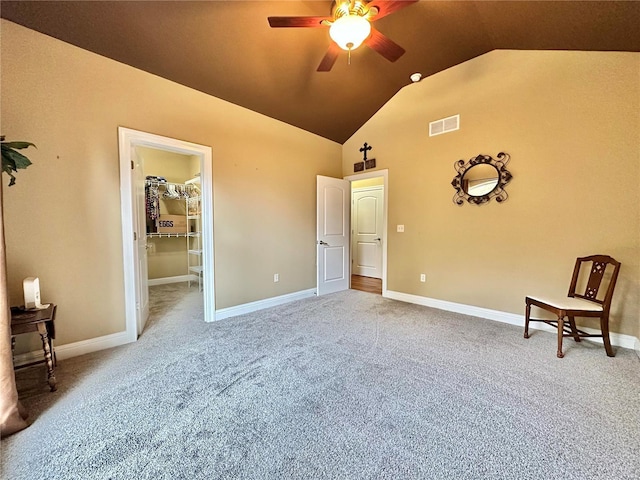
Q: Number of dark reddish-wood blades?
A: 4